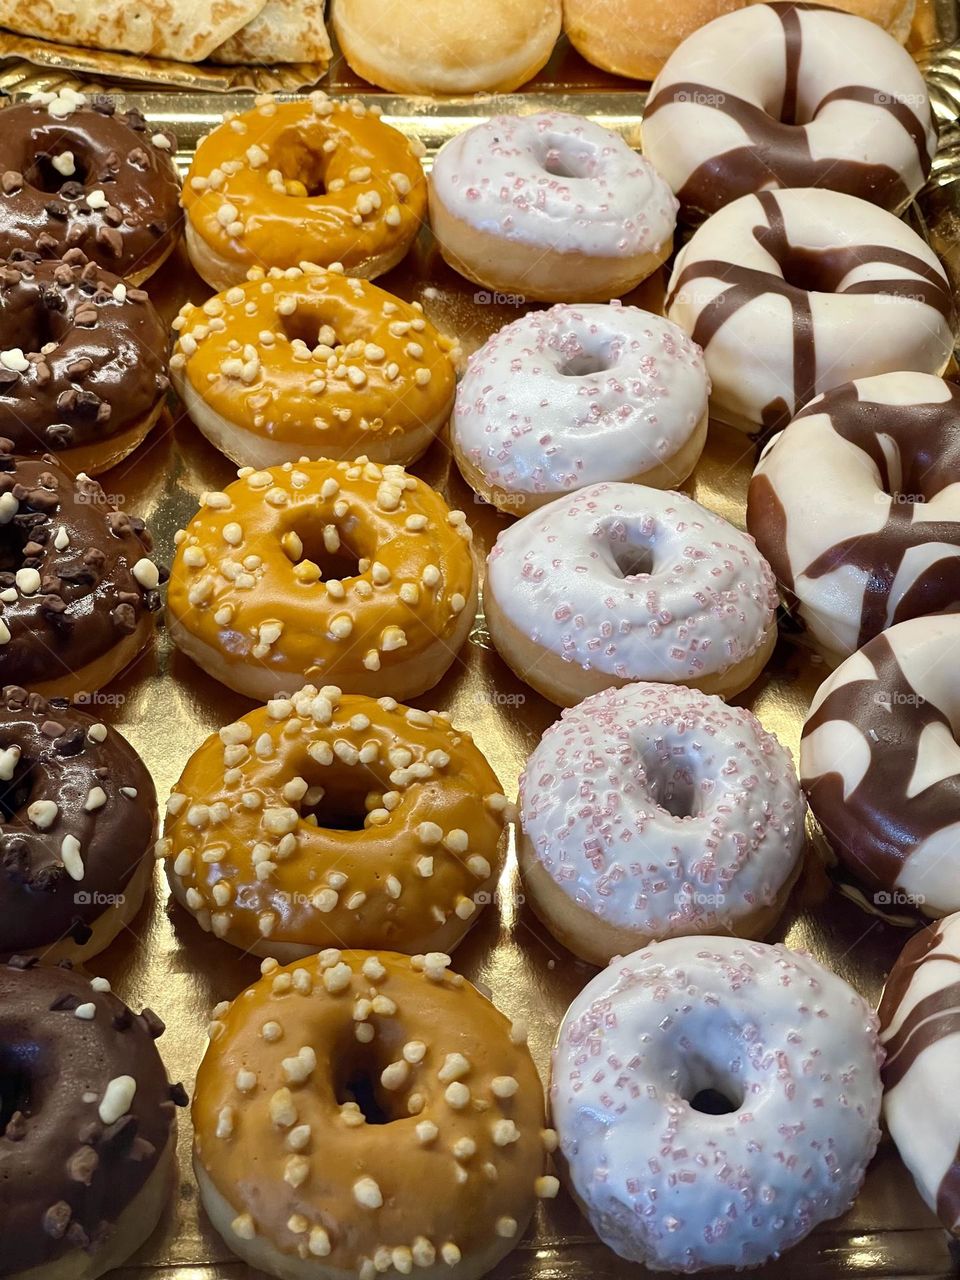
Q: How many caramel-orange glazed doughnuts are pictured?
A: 5